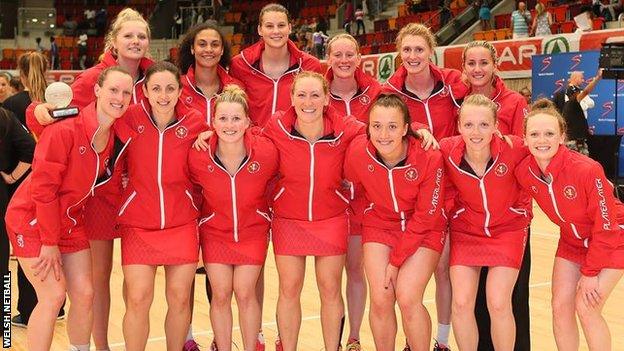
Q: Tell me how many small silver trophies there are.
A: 1